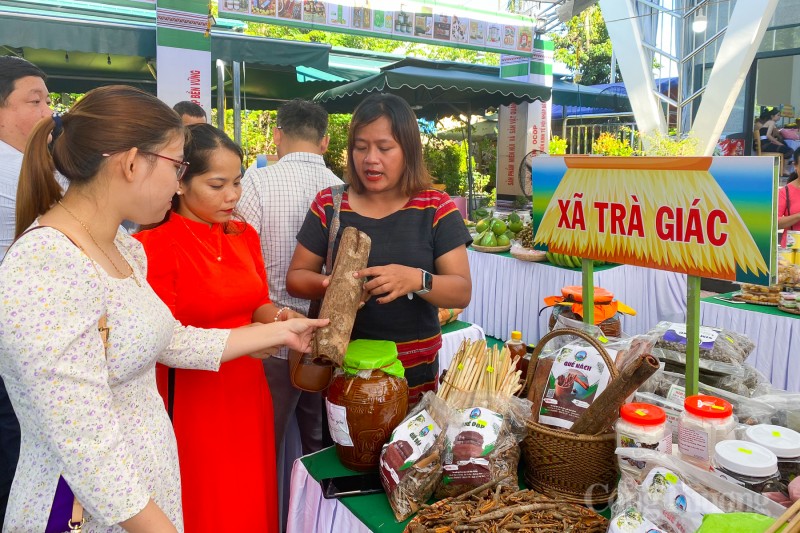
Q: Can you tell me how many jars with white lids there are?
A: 2